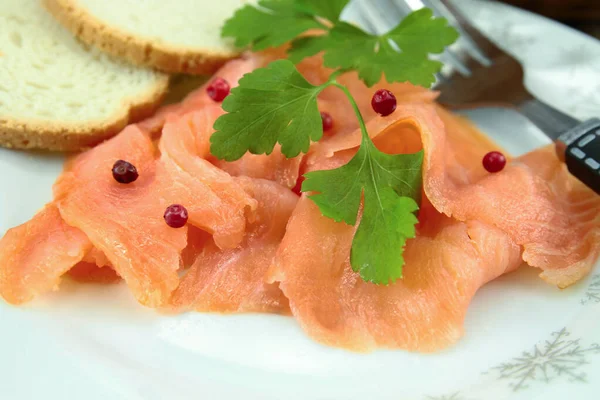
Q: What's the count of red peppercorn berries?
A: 6